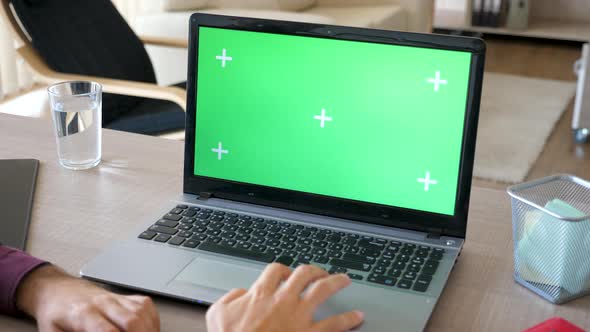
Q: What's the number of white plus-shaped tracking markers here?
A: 5